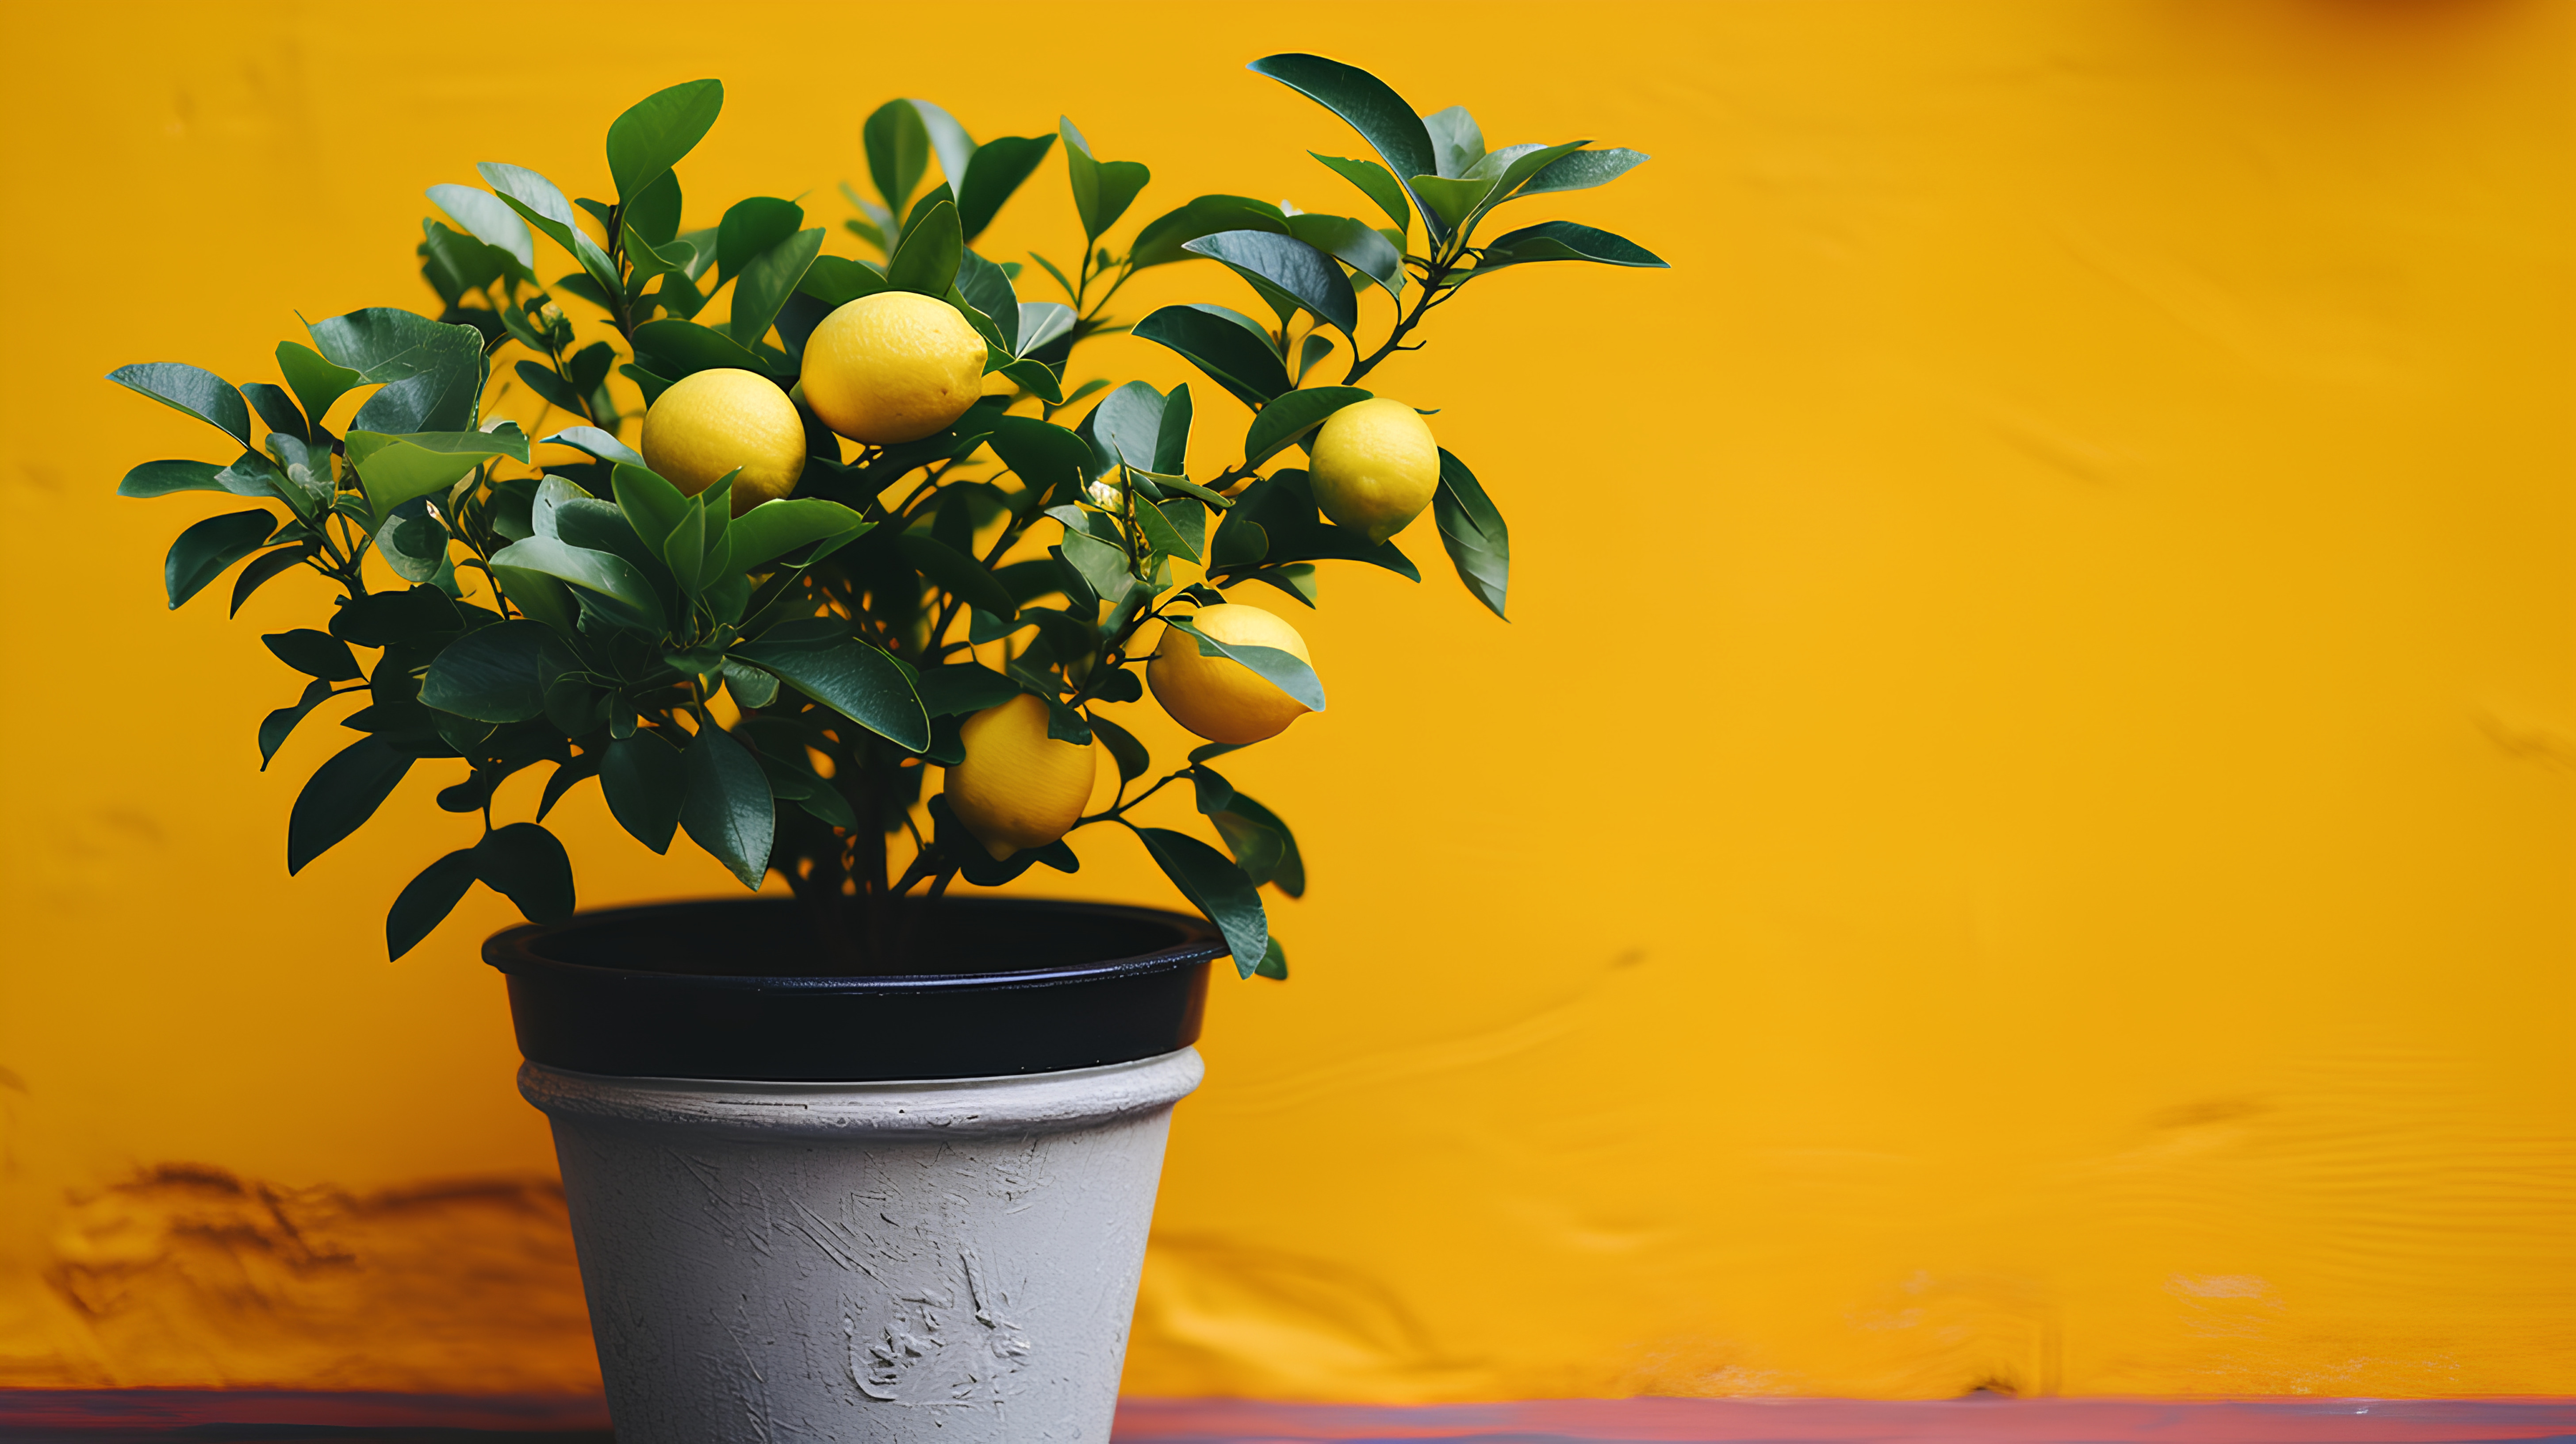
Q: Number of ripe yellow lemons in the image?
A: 5